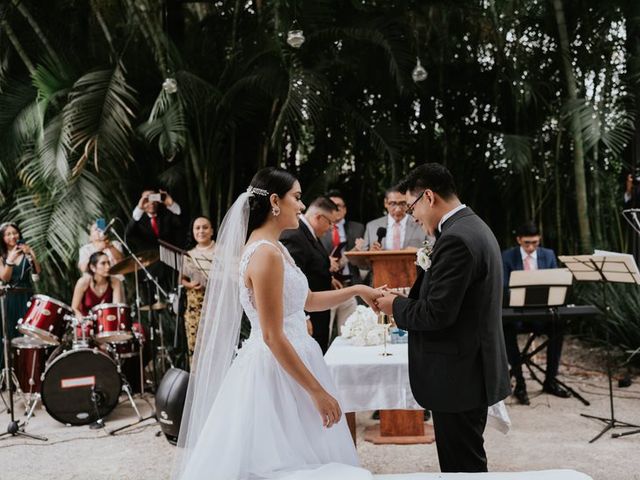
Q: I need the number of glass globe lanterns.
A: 3